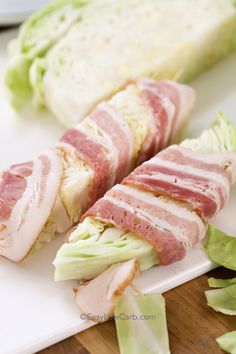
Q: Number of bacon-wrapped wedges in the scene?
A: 2